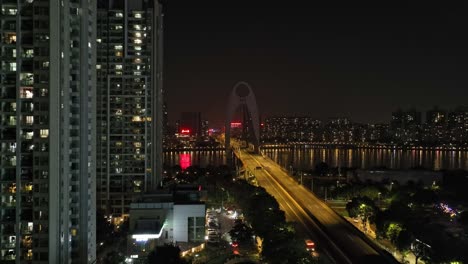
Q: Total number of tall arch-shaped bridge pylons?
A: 1